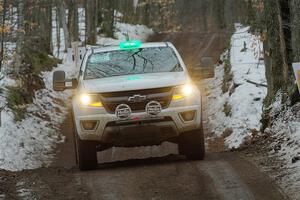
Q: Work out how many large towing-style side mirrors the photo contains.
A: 2